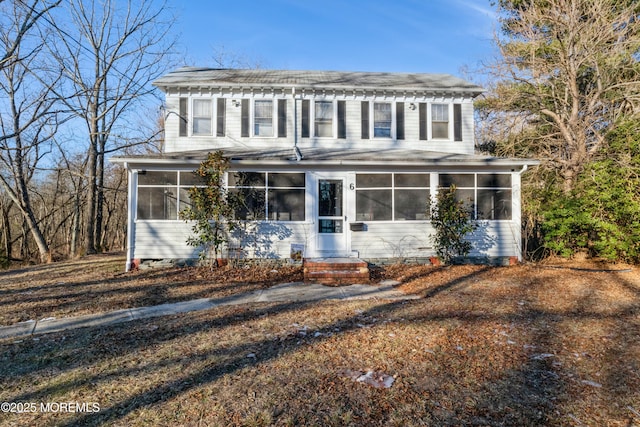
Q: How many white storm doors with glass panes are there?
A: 1